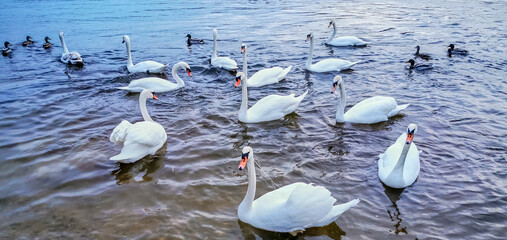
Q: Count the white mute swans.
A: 12